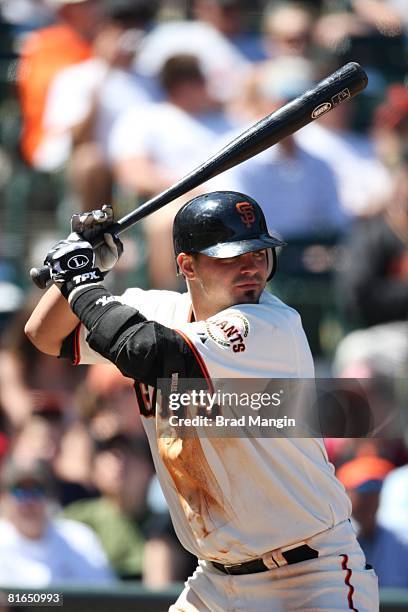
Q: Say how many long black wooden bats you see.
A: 1